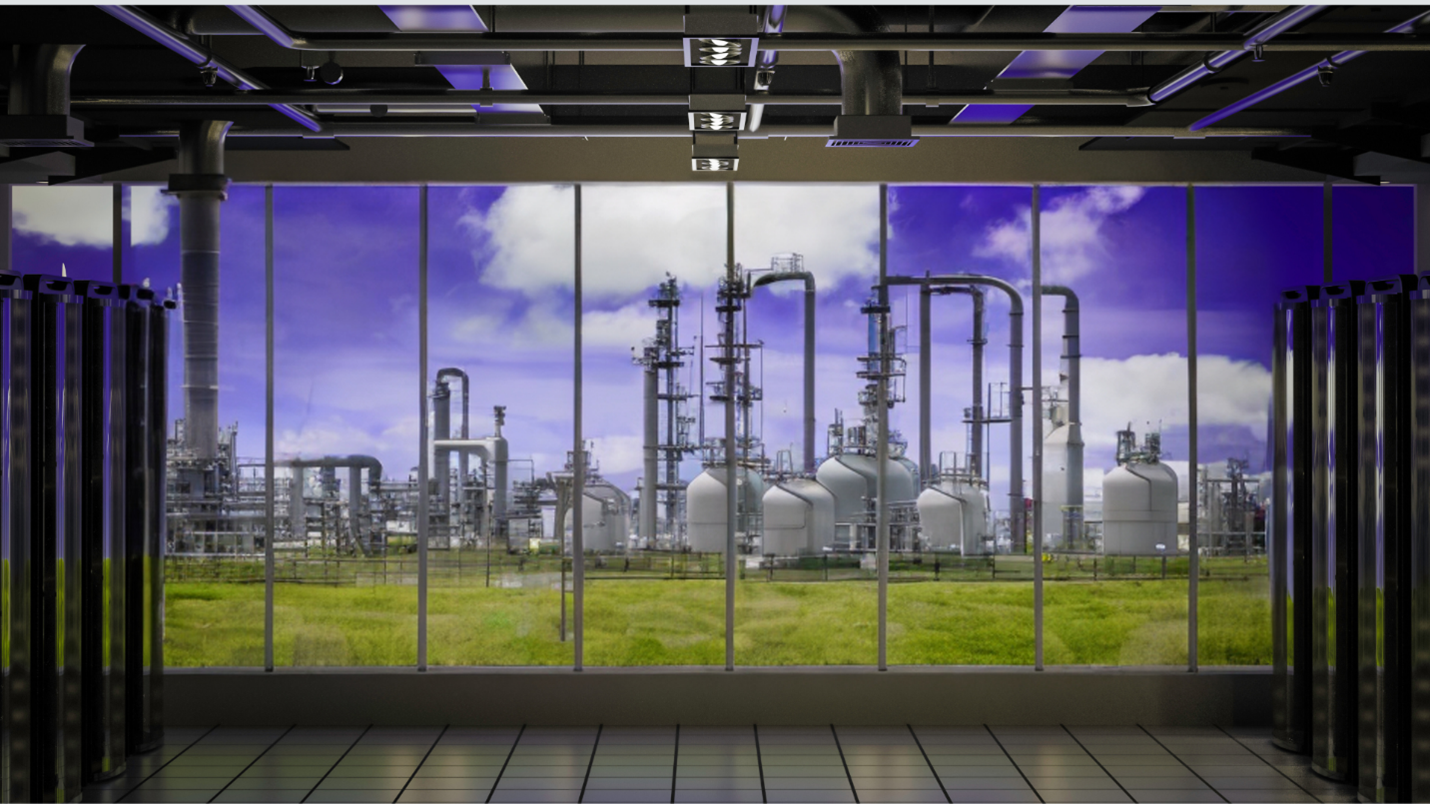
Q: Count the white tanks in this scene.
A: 6